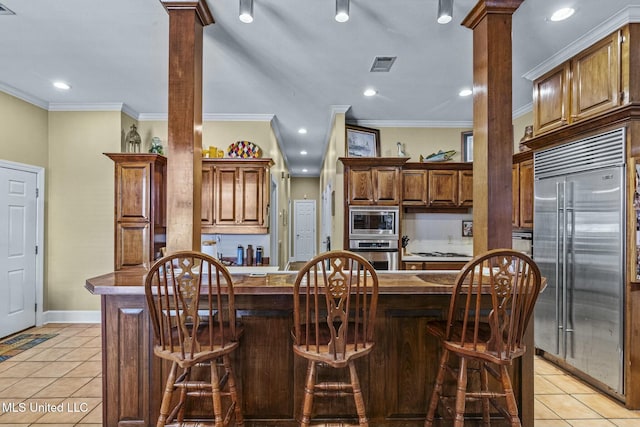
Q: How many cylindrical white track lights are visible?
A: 3